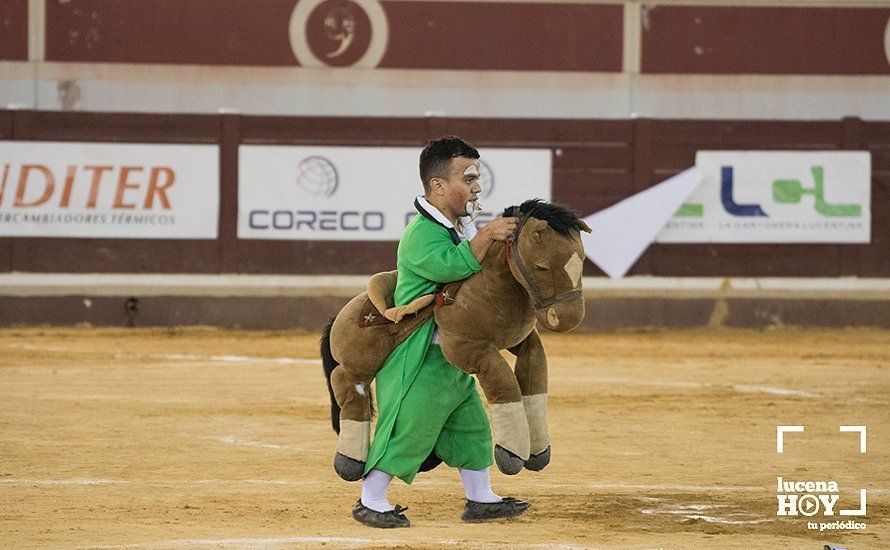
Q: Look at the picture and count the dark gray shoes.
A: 2